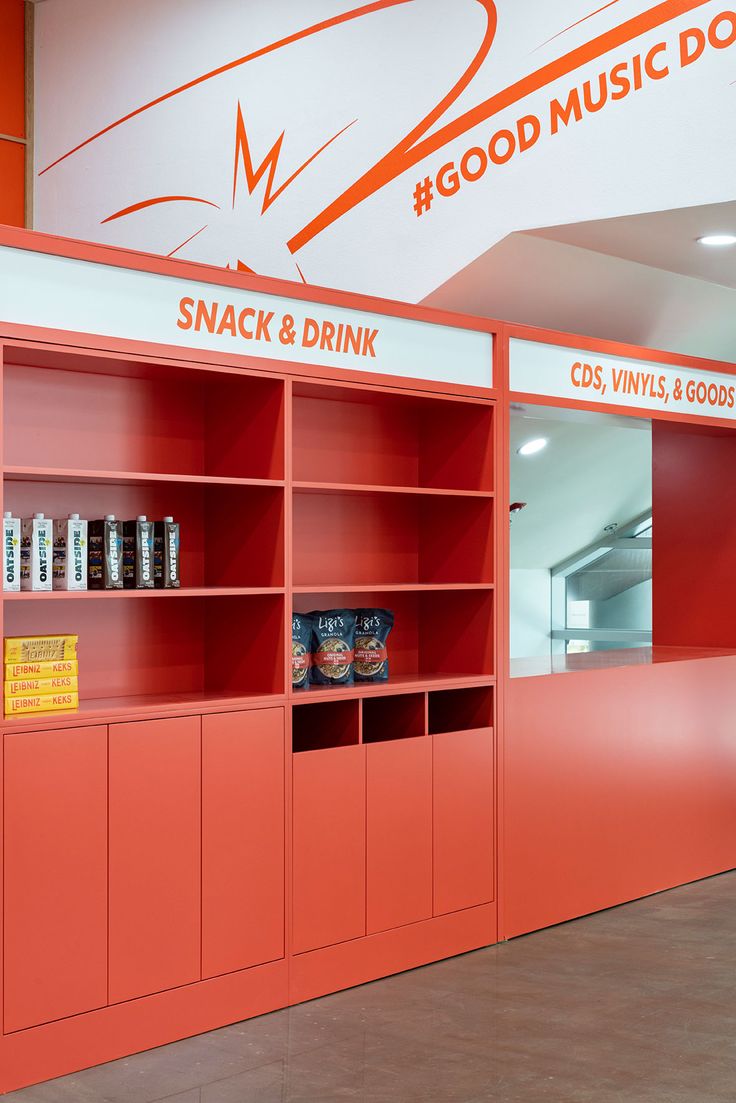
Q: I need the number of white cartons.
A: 3